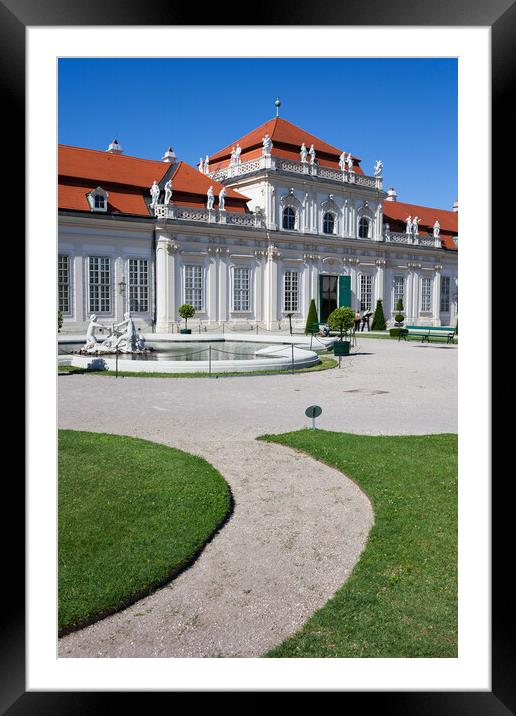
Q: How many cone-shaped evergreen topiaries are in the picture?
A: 2